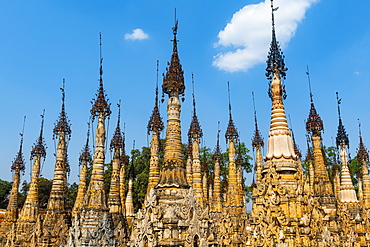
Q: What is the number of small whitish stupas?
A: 2